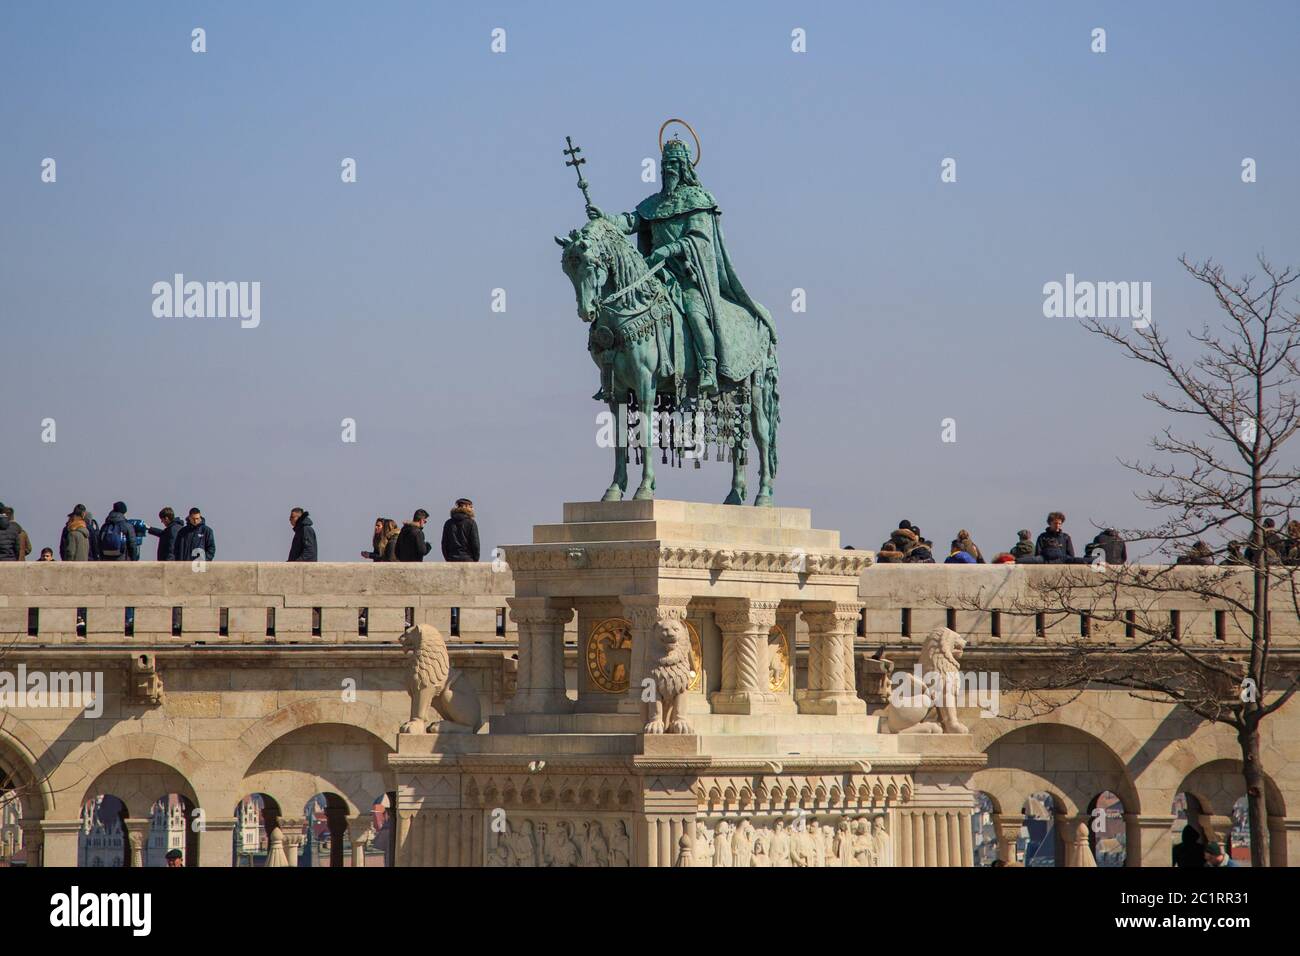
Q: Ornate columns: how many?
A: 4